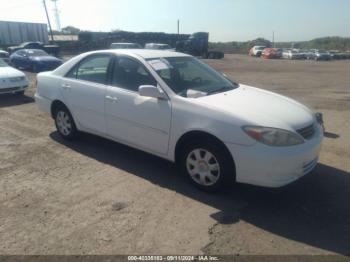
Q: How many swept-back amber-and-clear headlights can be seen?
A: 1